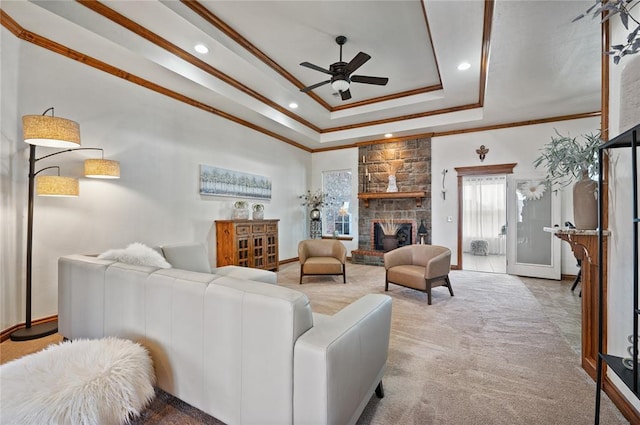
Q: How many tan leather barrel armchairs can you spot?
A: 2